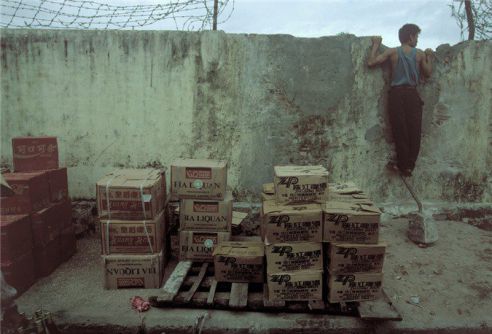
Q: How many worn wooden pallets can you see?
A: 1